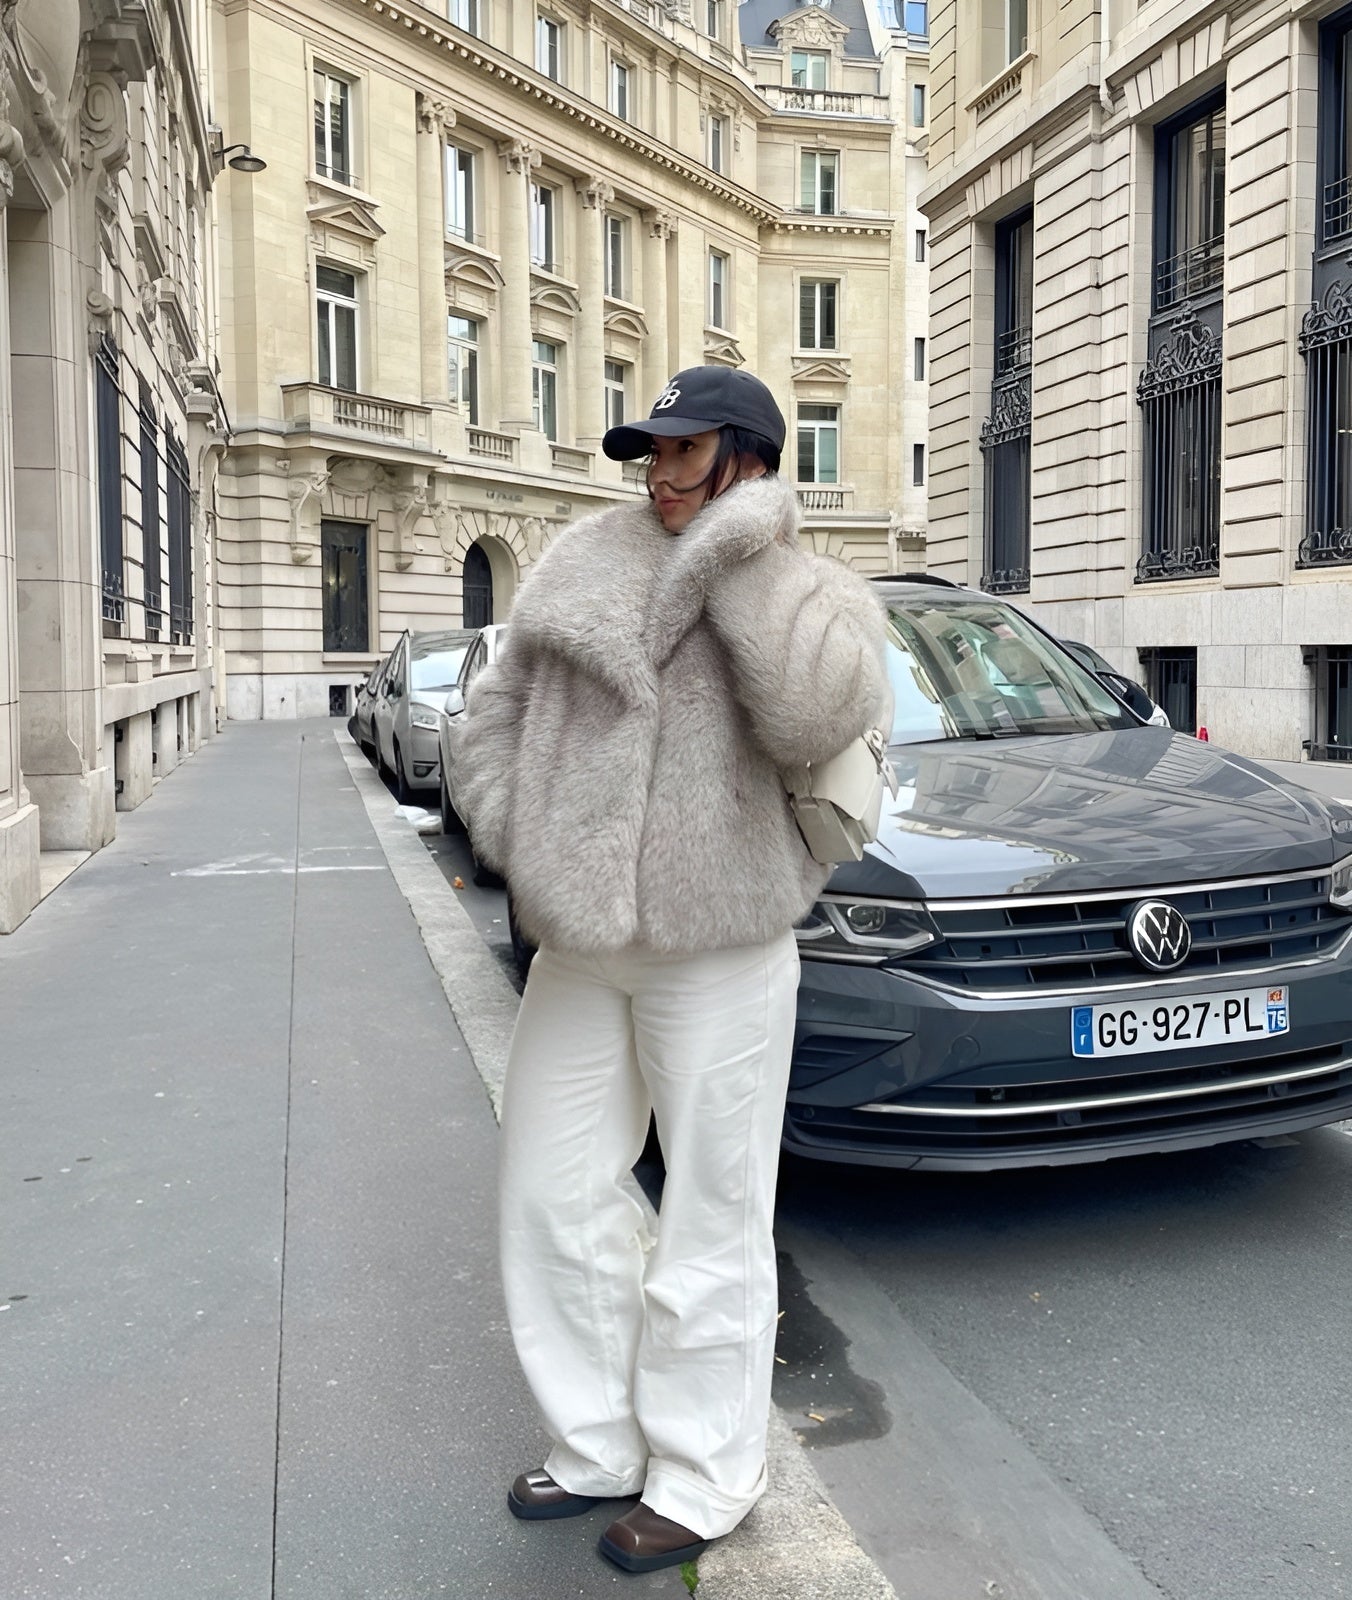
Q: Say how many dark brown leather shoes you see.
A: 2